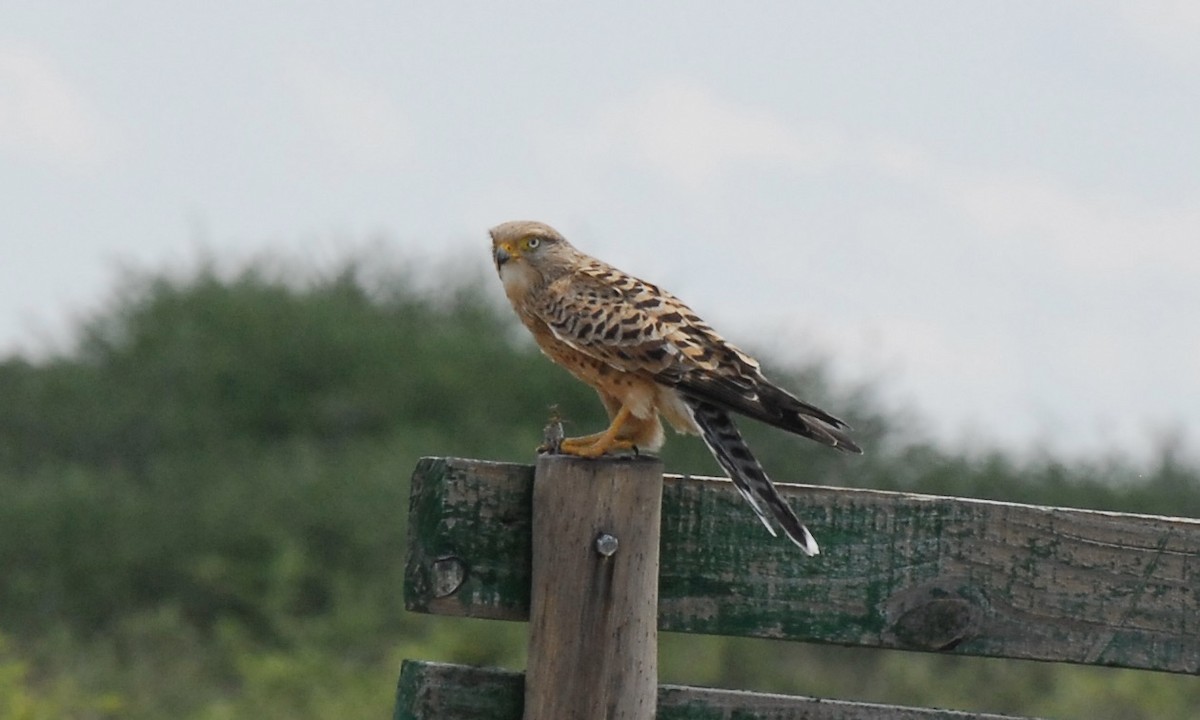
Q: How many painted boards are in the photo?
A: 2